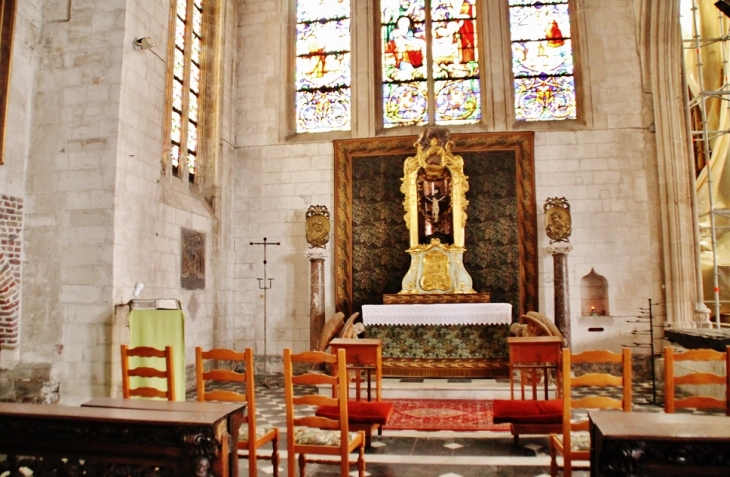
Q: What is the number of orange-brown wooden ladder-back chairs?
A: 5